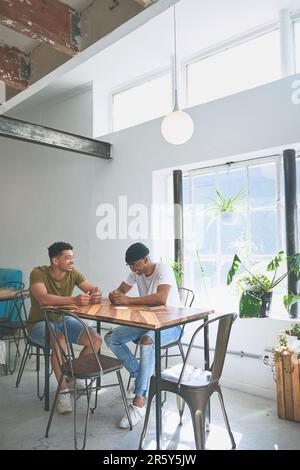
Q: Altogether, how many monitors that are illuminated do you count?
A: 0